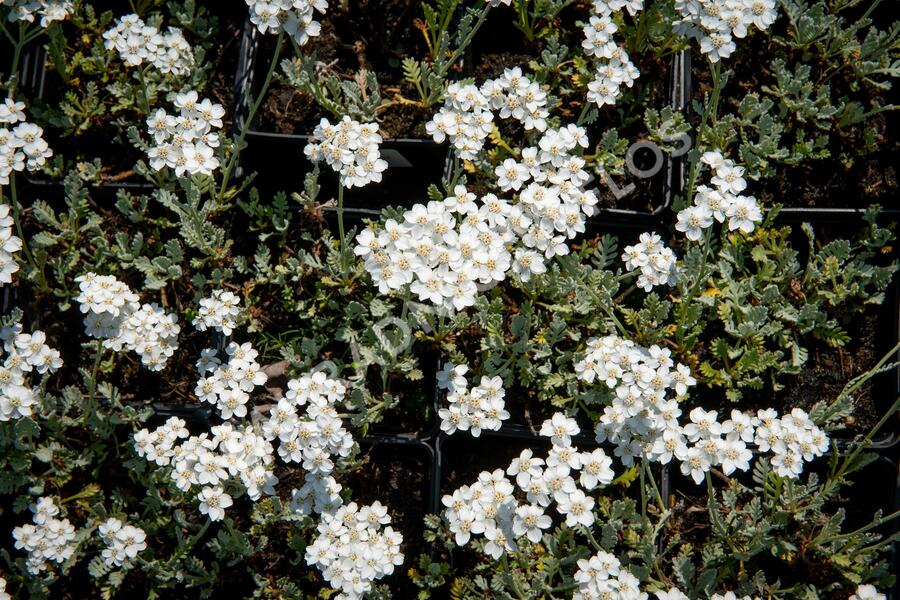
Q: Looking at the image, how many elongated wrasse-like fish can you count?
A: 0